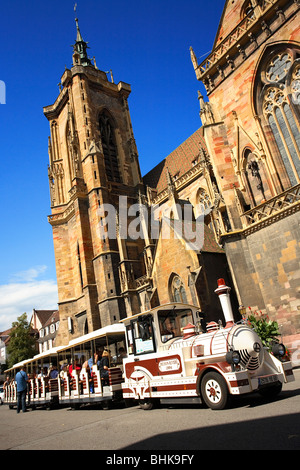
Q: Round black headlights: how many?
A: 2